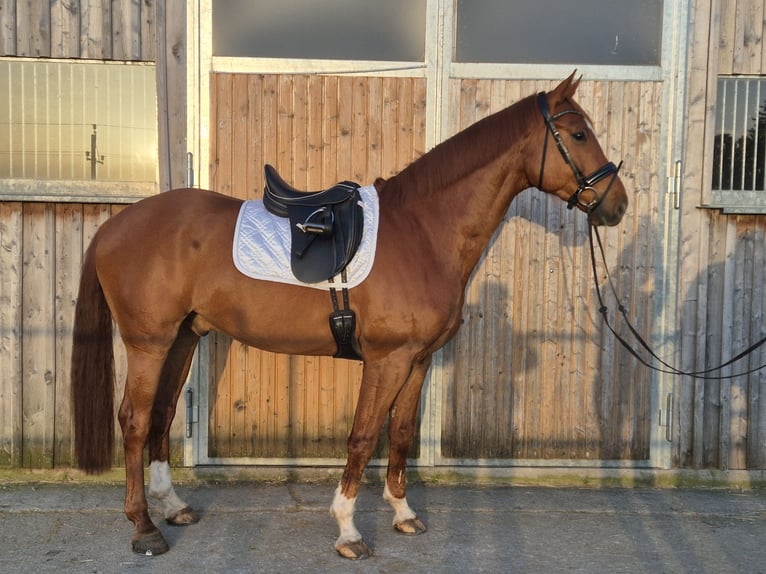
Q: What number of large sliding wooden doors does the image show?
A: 2